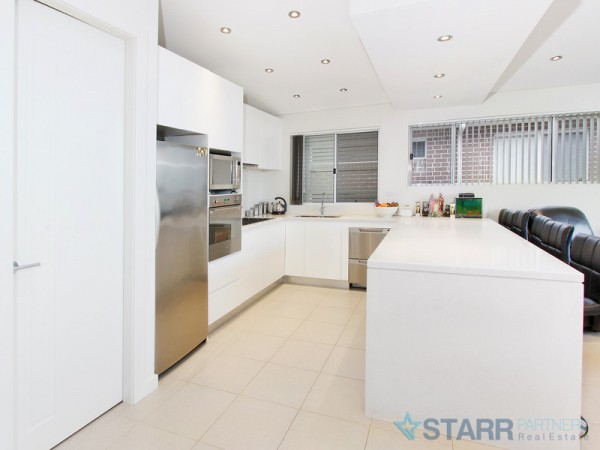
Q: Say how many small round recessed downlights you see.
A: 10